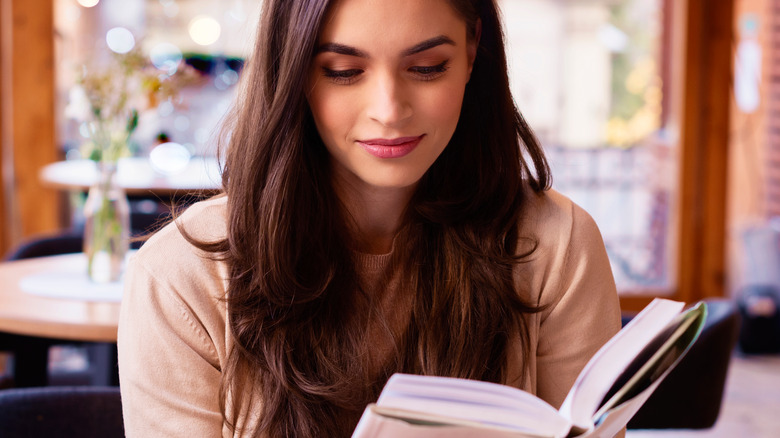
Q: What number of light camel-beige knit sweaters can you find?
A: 1